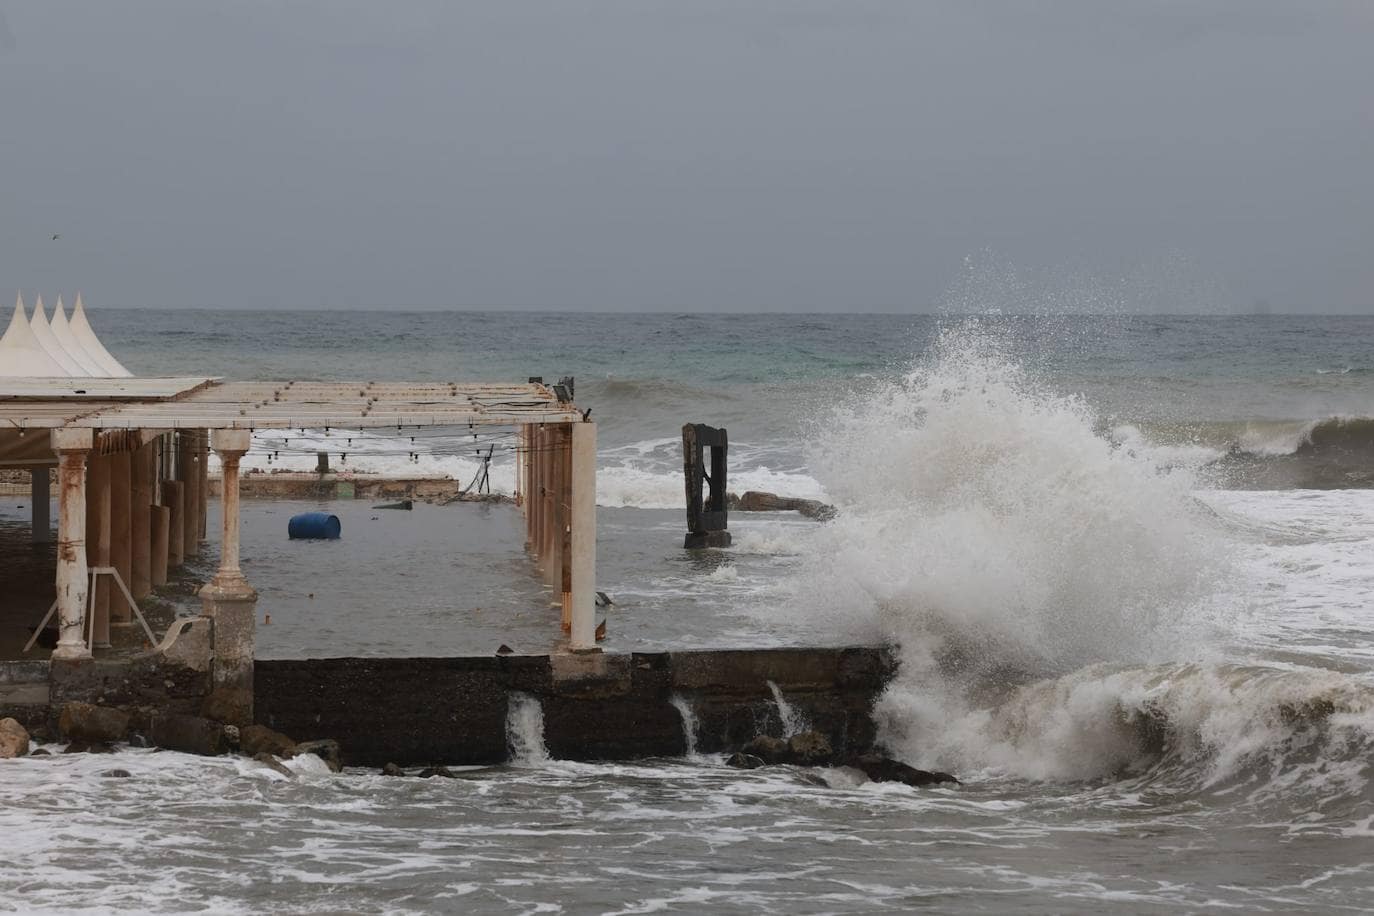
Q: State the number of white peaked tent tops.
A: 4